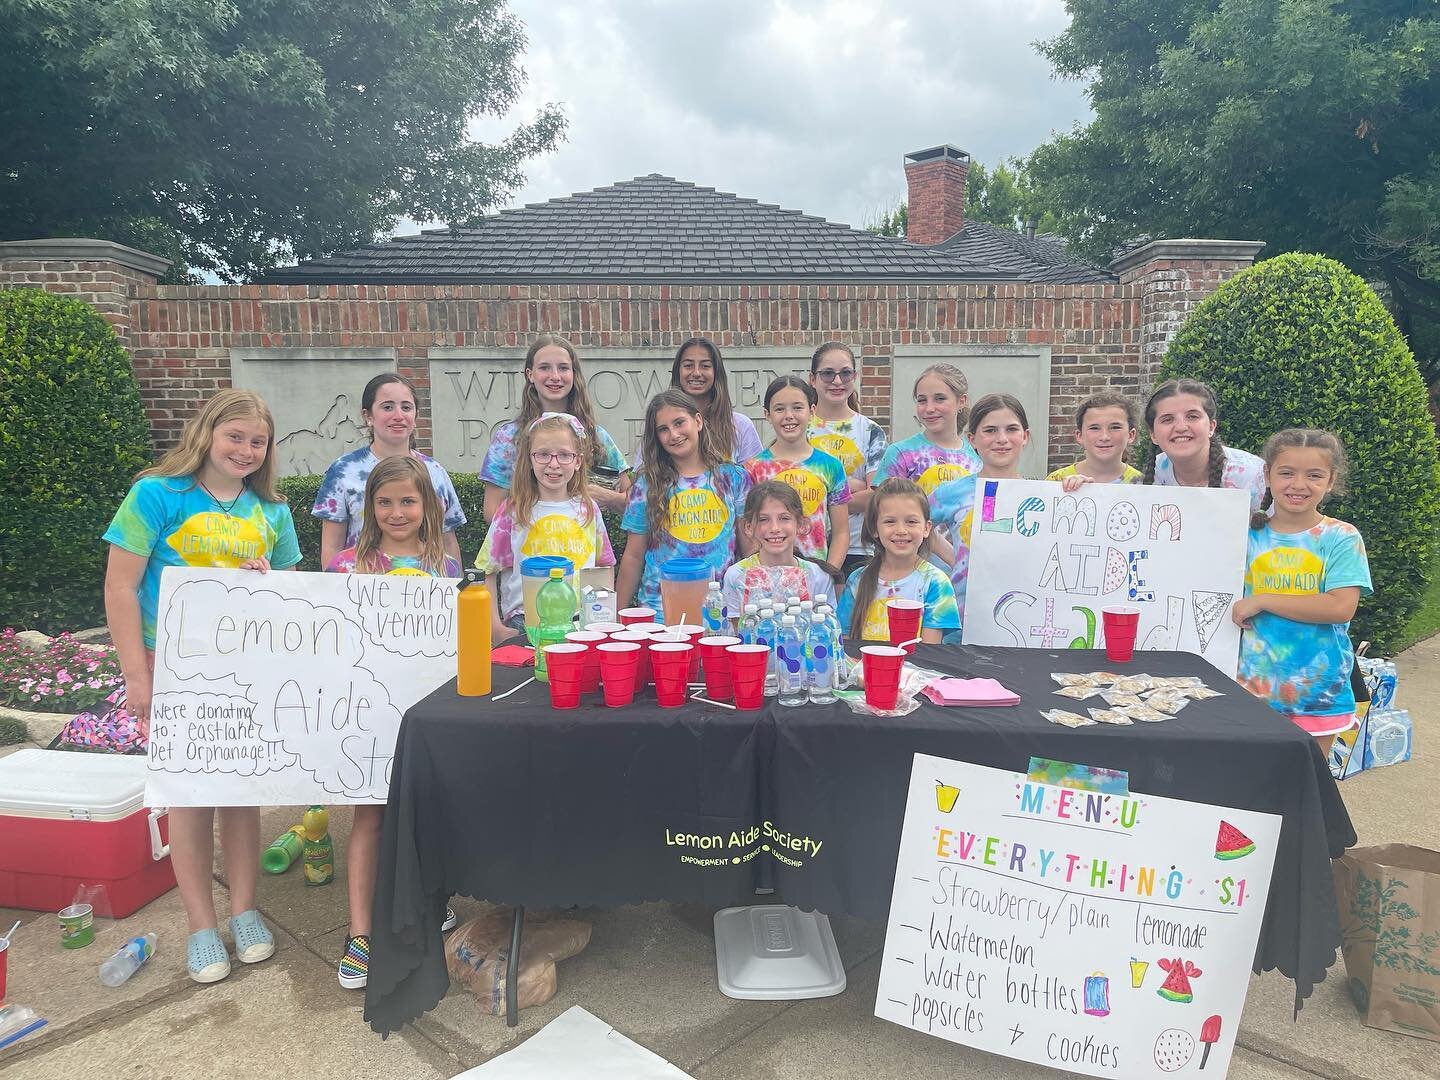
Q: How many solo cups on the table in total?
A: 15